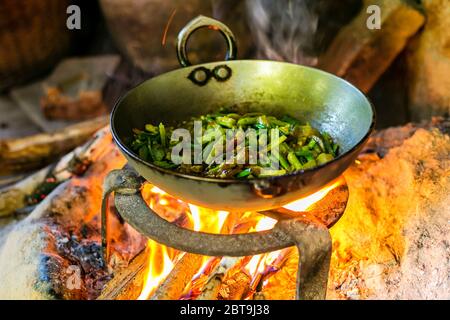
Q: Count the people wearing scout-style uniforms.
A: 0